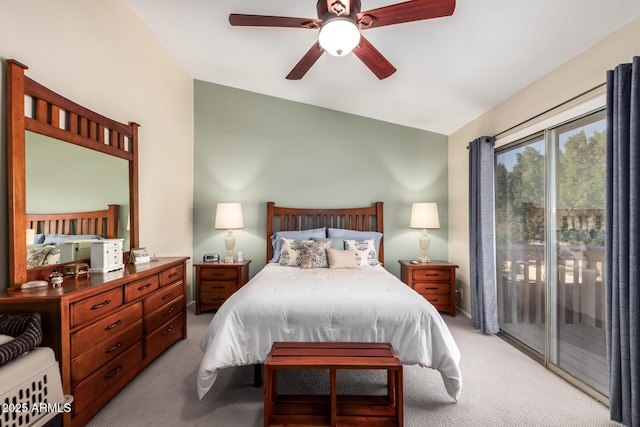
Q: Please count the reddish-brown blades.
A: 5